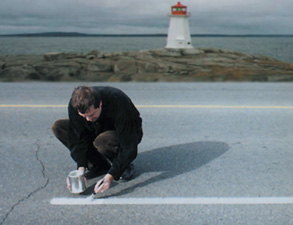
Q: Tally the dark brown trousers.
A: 1